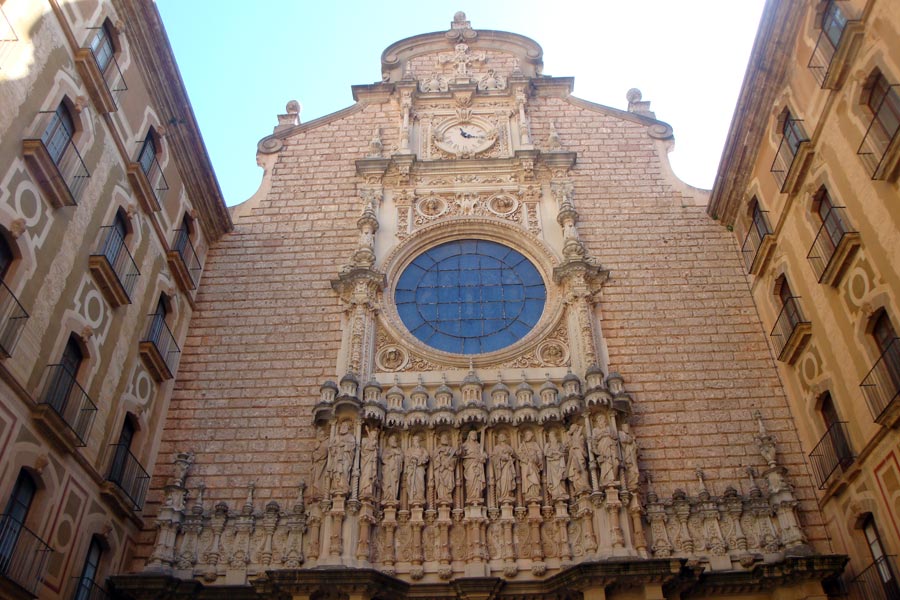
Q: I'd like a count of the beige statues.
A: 13